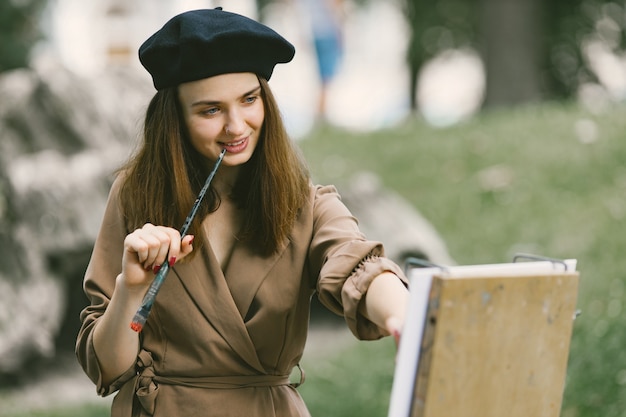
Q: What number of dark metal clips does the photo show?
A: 2